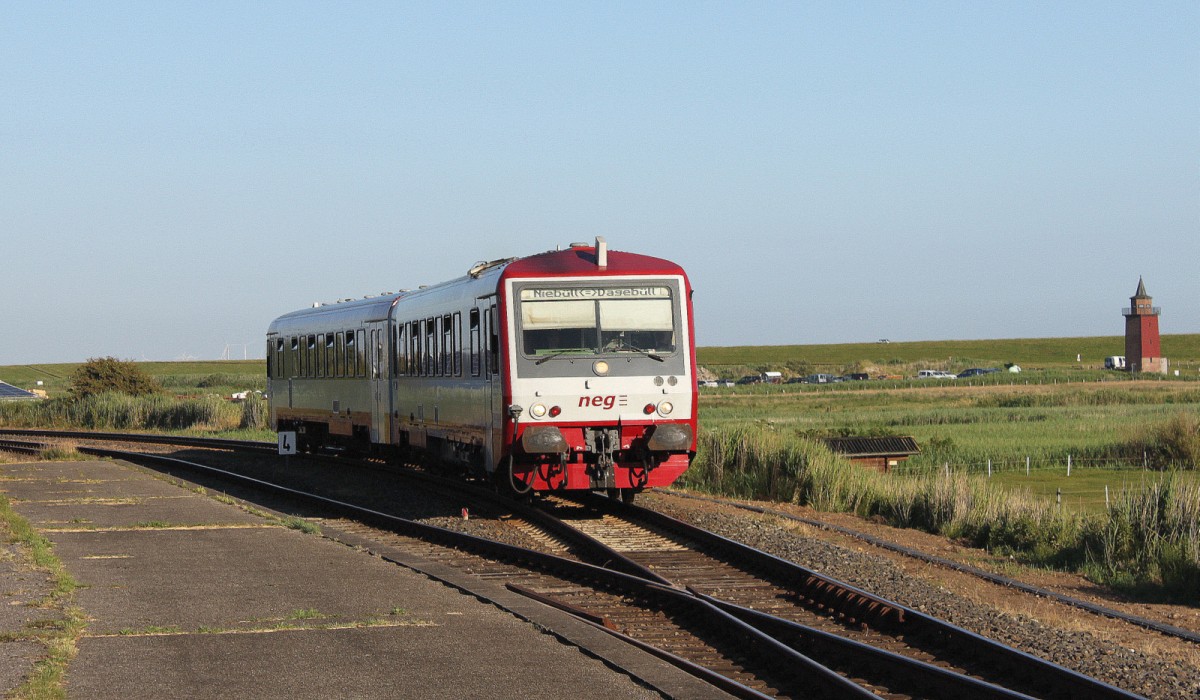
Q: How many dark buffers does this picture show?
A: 2